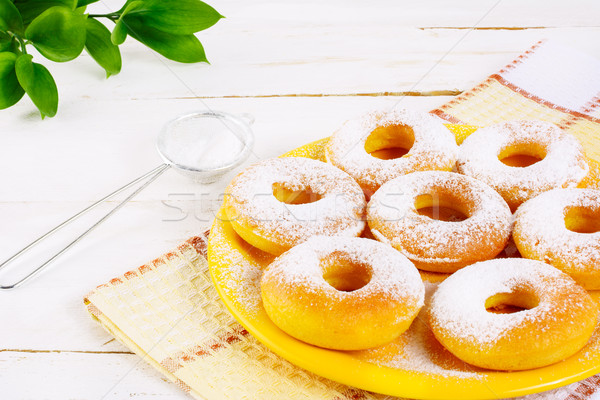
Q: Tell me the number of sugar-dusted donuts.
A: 7